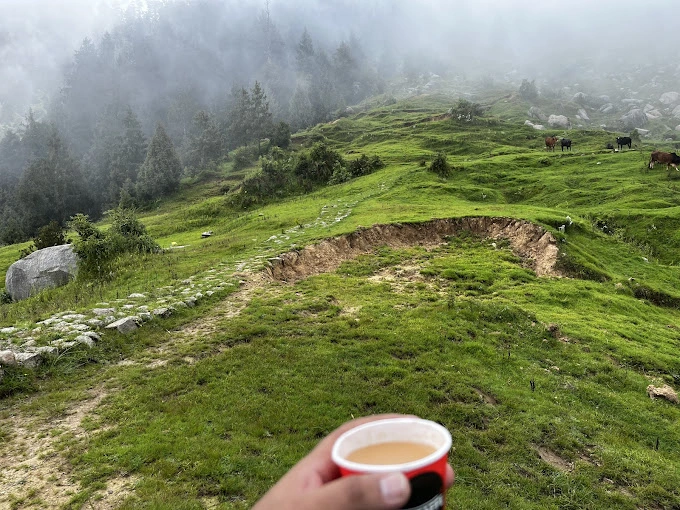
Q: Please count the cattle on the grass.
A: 4